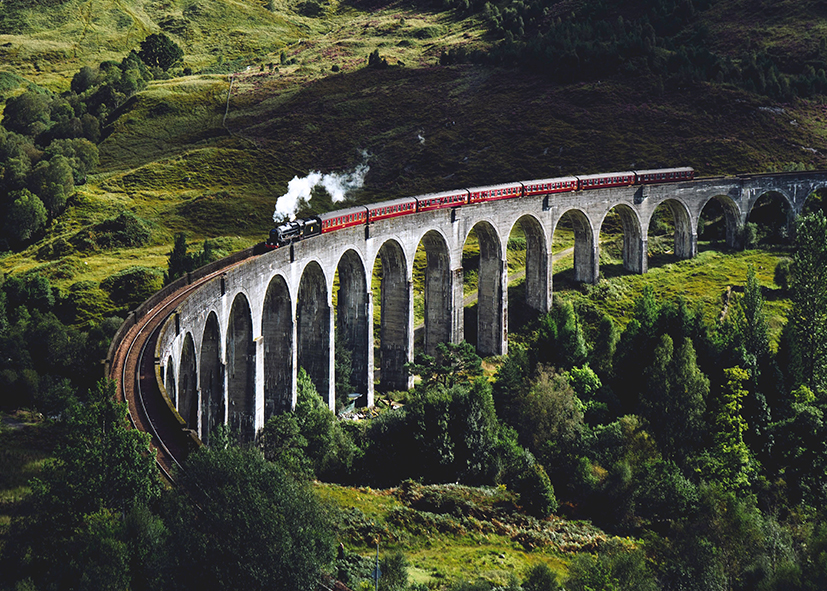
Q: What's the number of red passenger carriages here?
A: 7